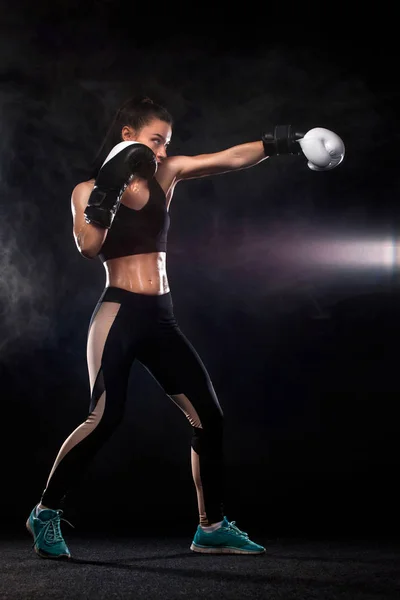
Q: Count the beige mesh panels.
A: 4